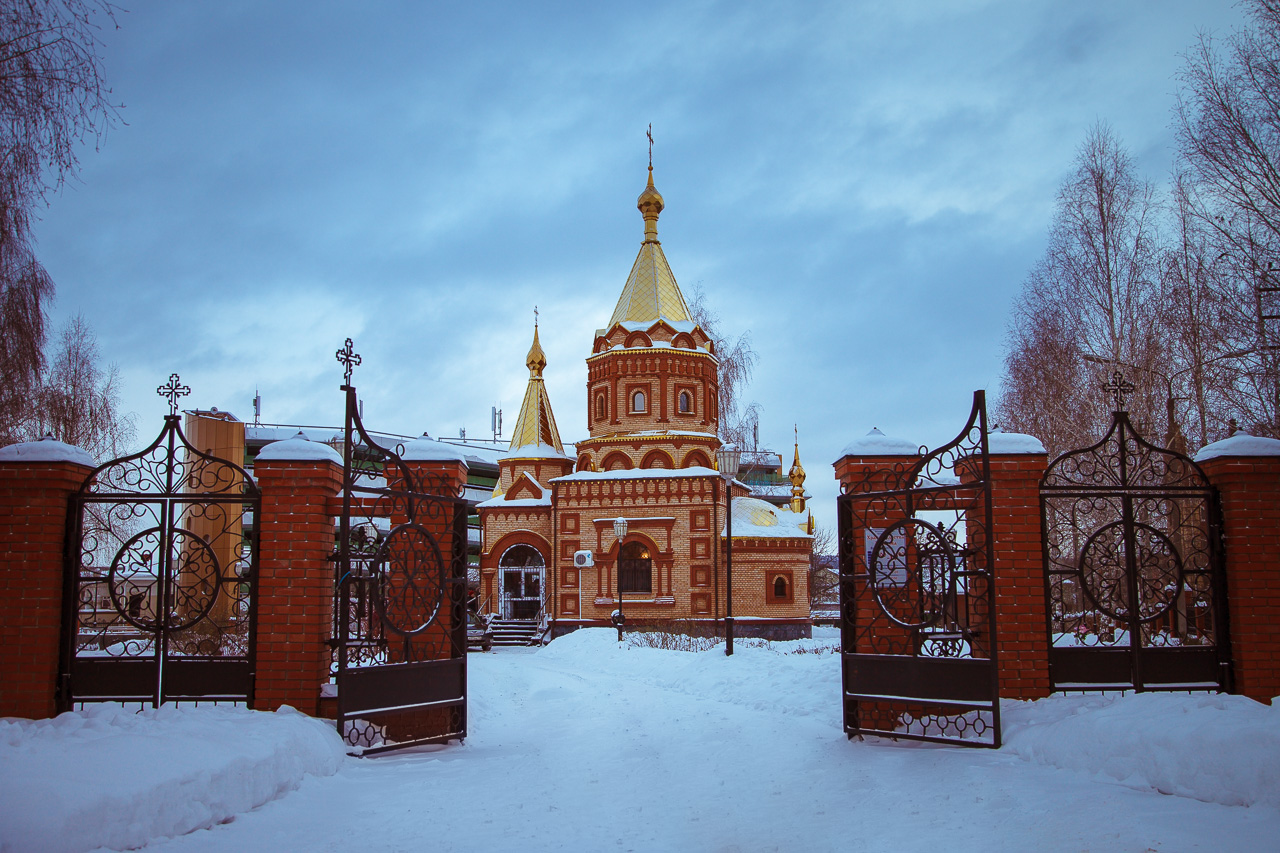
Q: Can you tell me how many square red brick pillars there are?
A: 6